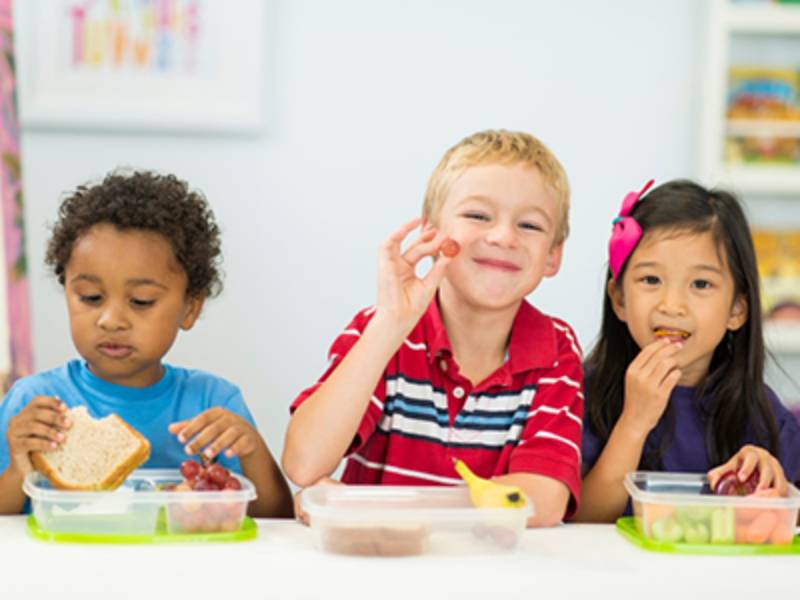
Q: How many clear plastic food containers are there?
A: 3